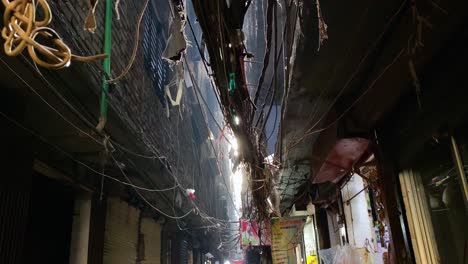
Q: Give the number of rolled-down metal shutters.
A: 2